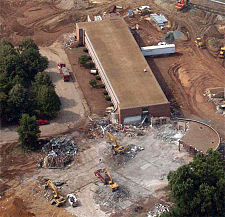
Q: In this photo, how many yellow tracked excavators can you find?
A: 3